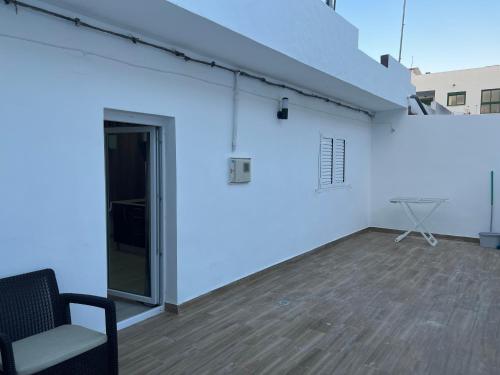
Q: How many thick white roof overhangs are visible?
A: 1